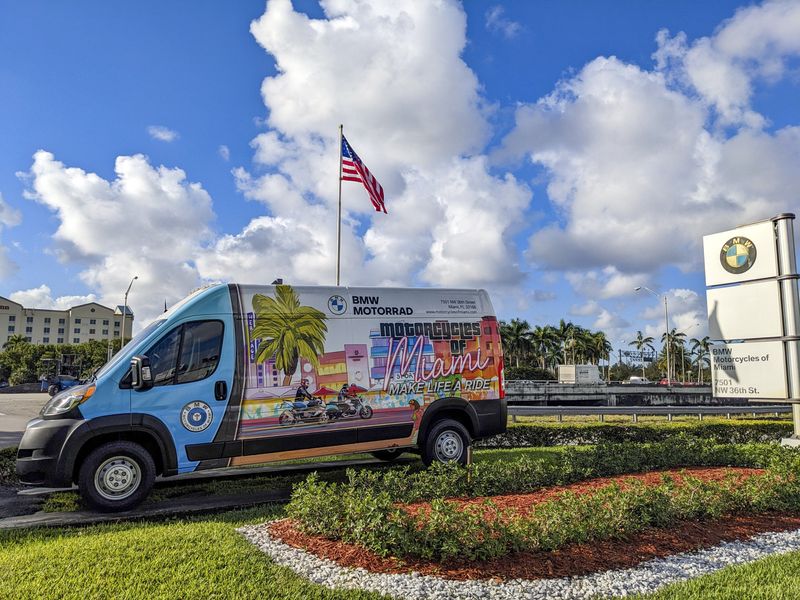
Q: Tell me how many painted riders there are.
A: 2